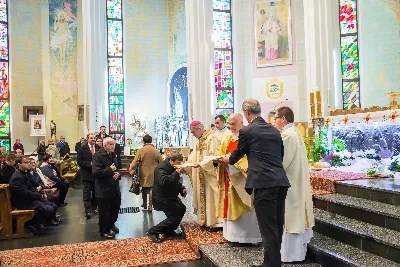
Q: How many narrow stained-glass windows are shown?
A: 4